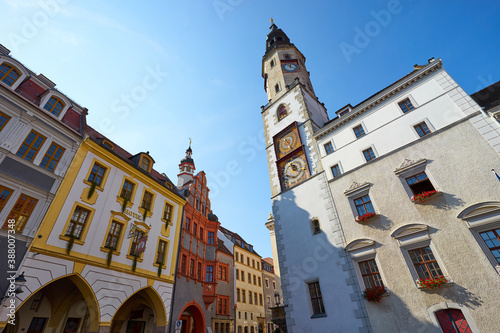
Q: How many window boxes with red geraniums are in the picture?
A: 4